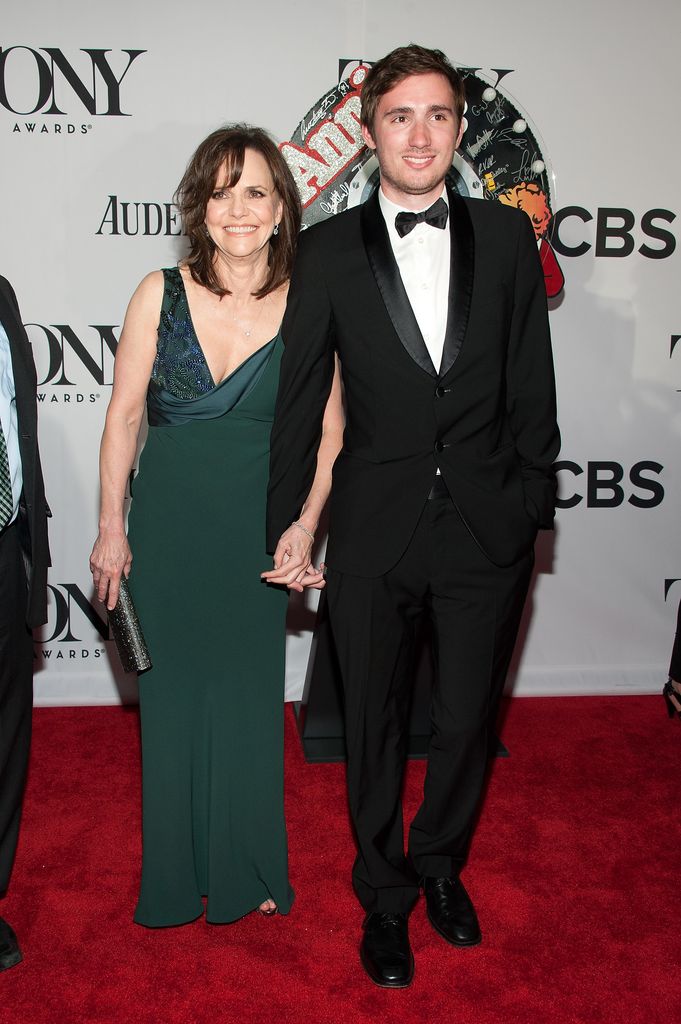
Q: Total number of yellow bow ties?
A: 0